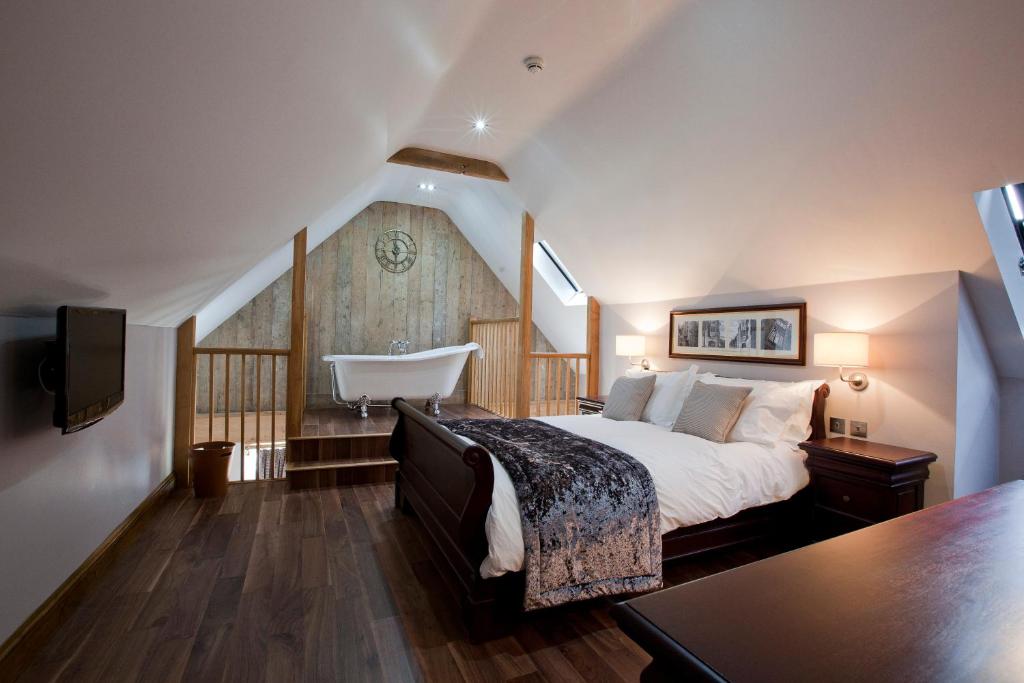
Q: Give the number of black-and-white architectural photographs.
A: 4